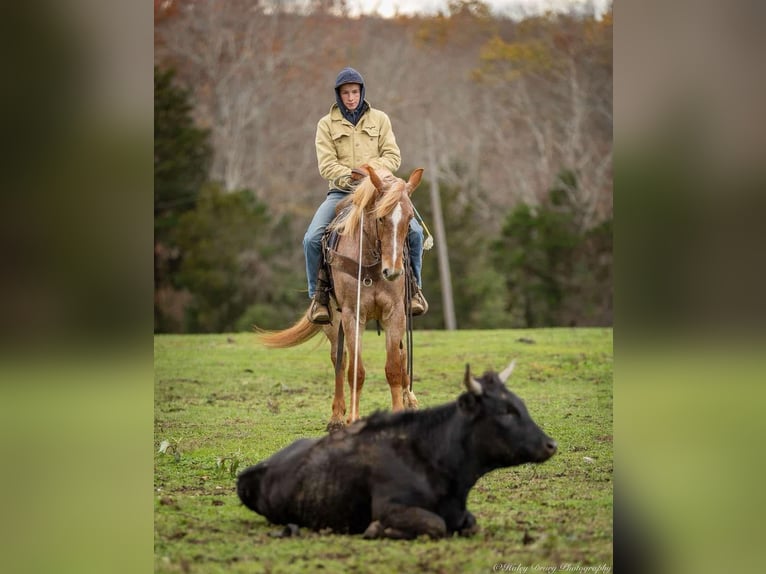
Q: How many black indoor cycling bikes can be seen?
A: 0